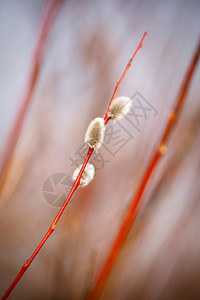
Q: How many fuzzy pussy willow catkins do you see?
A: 3